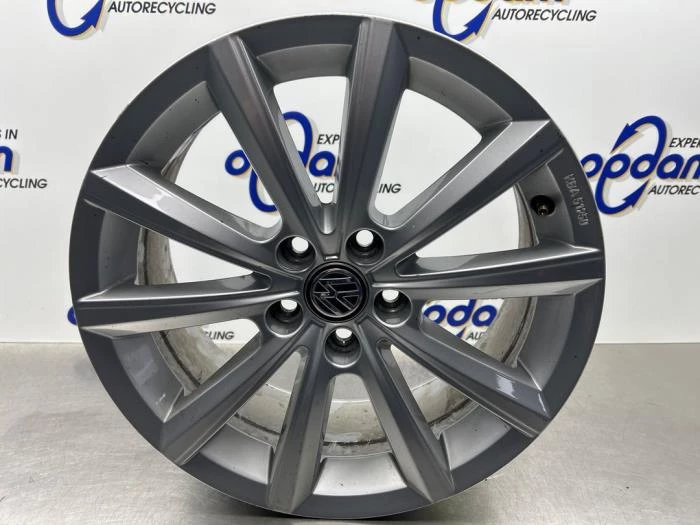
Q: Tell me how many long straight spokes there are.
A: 10